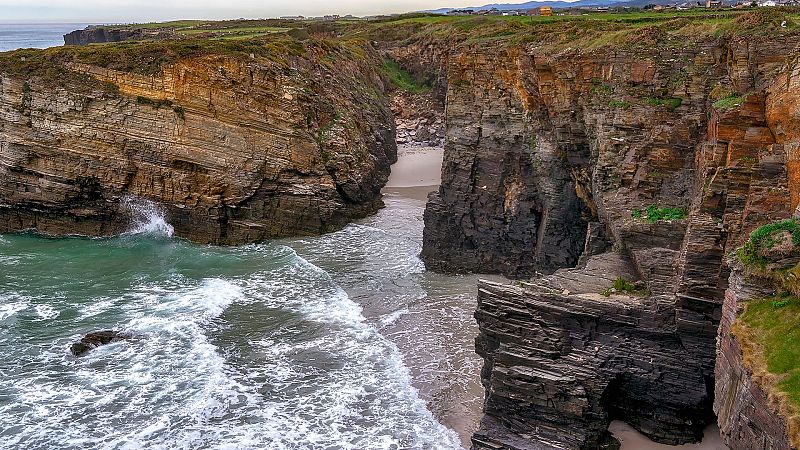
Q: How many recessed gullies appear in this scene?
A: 1